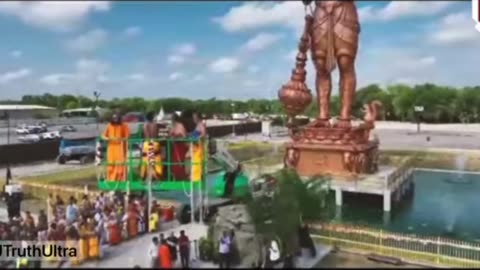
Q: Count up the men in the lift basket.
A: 4